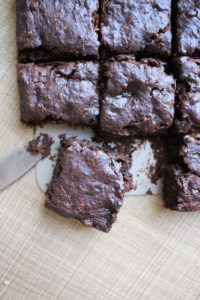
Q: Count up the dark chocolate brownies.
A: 8